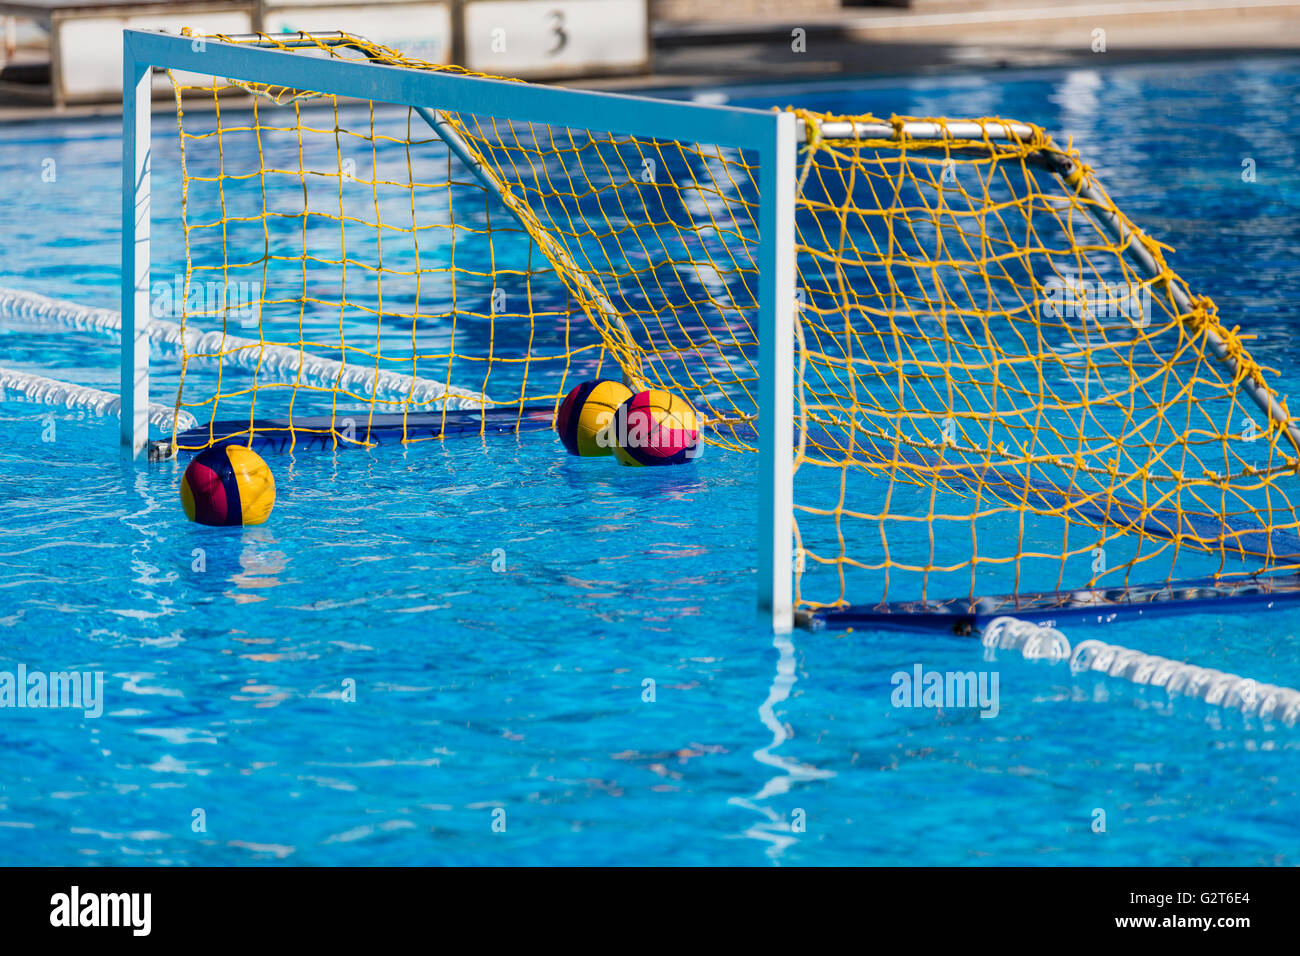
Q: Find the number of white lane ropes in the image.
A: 3